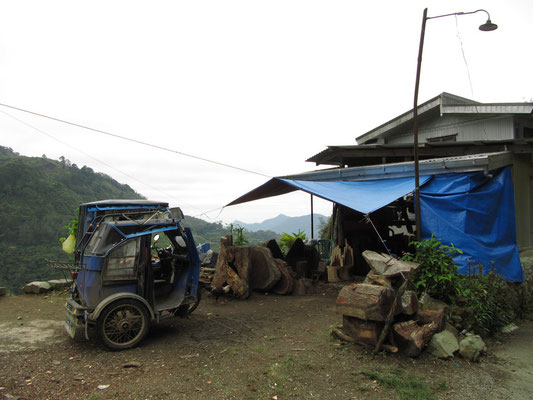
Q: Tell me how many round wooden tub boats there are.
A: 0